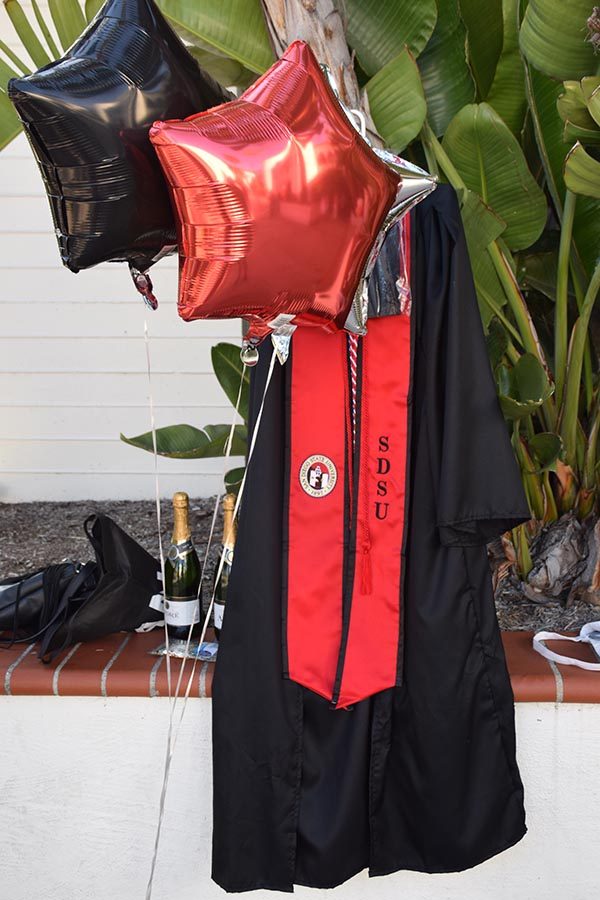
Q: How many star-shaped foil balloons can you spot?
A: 3